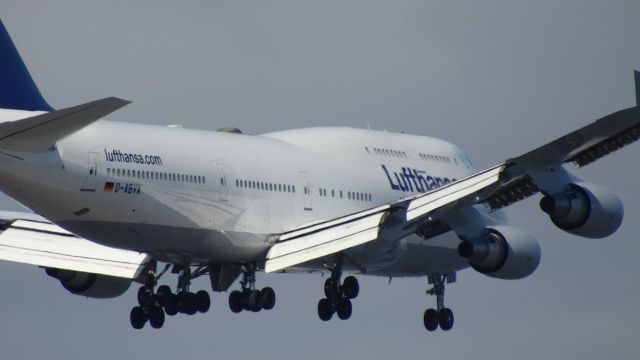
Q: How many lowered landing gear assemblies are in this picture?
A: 5